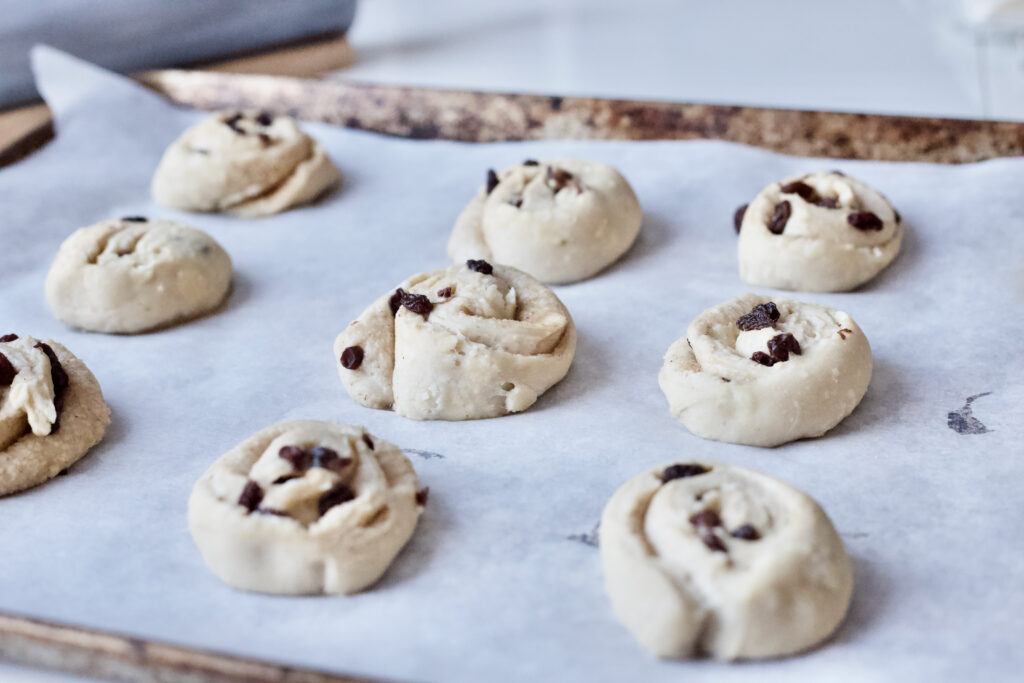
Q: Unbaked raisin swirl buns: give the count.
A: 9